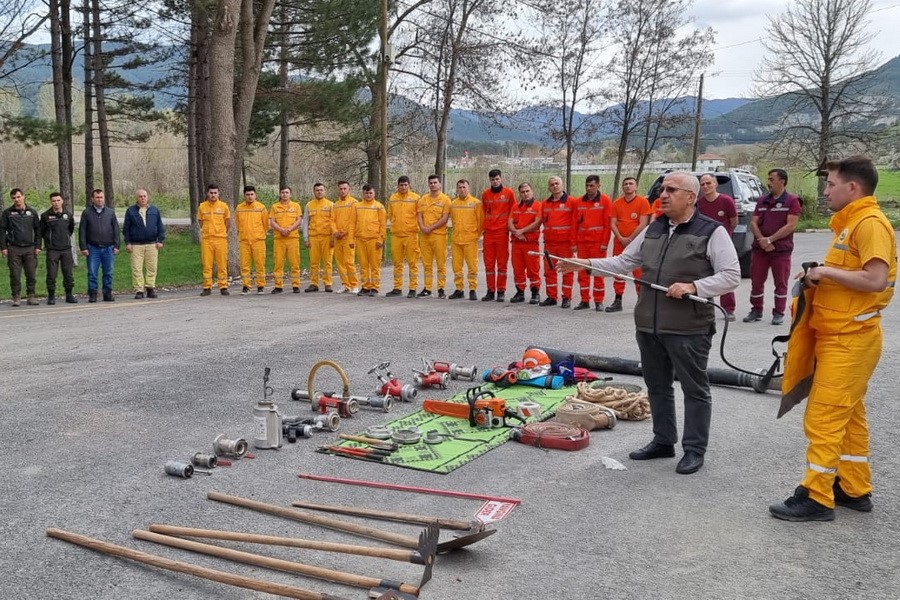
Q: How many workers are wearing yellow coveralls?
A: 10